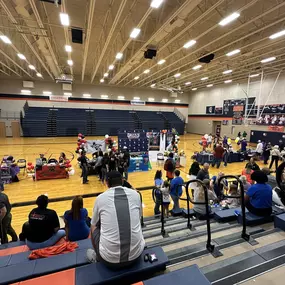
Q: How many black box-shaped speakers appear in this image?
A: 3